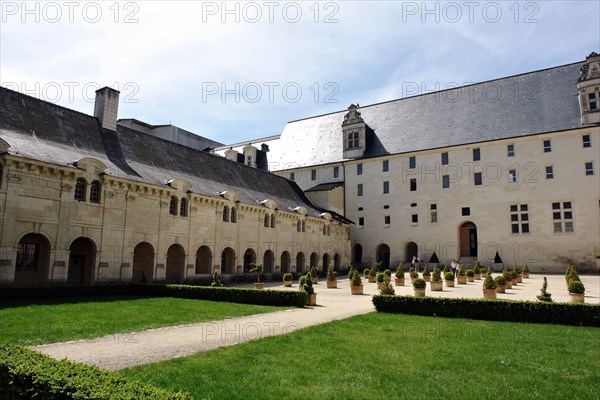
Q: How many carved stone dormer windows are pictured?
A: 2